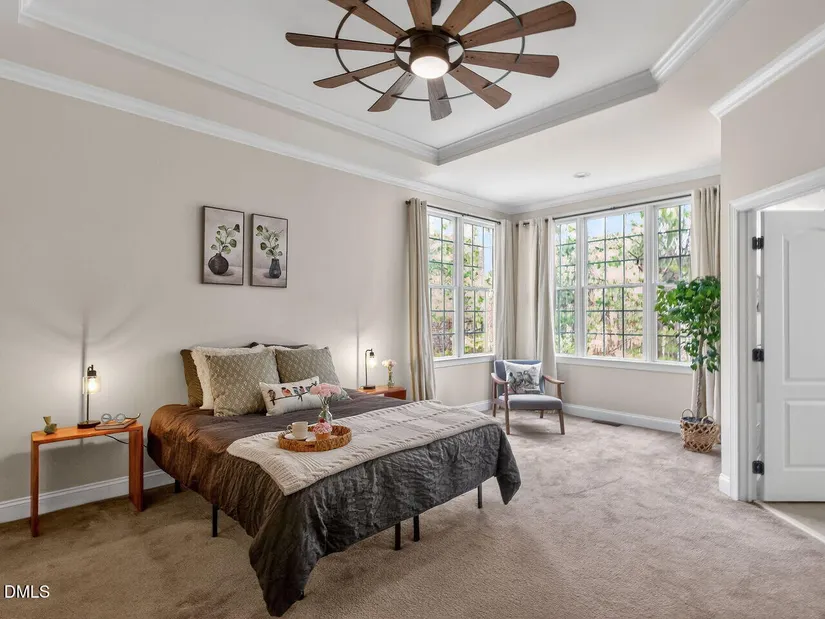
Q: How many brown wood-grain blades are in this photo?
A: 10